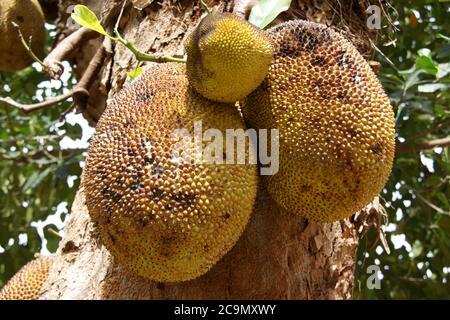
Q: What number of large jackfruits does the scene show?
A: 2